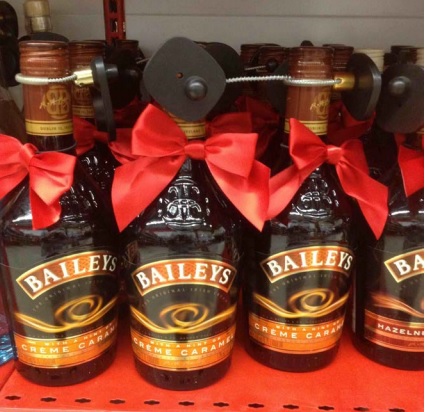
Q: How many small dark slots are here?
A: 12